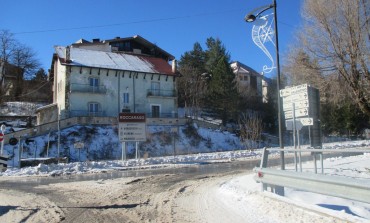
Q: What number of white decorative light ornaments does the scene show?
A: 1